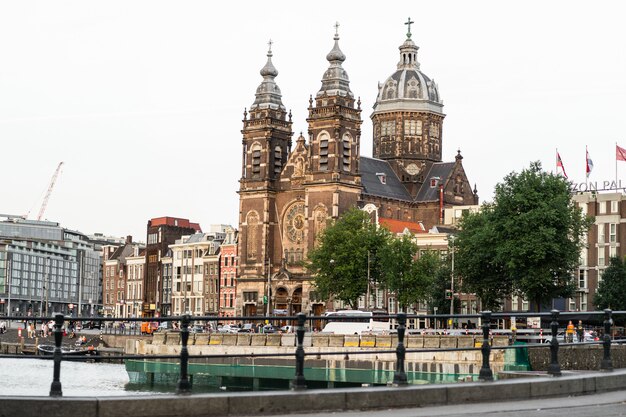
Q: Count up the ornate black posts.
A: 7